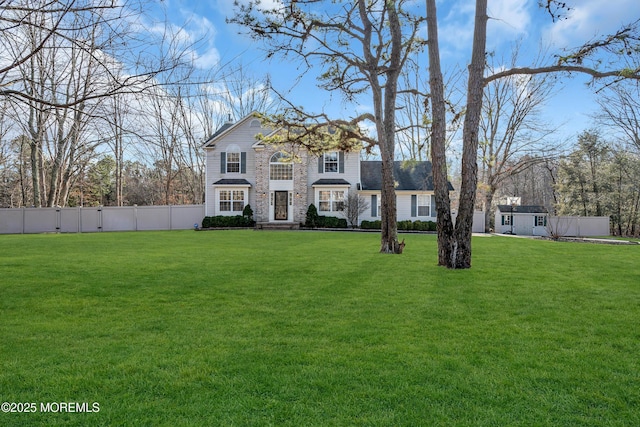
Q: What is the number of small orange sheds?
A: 0